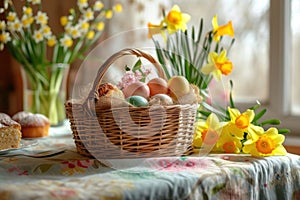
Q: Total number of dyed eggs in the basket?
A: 5